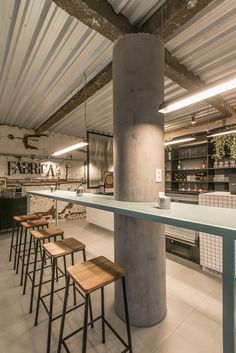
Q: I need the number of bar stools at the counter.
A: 5